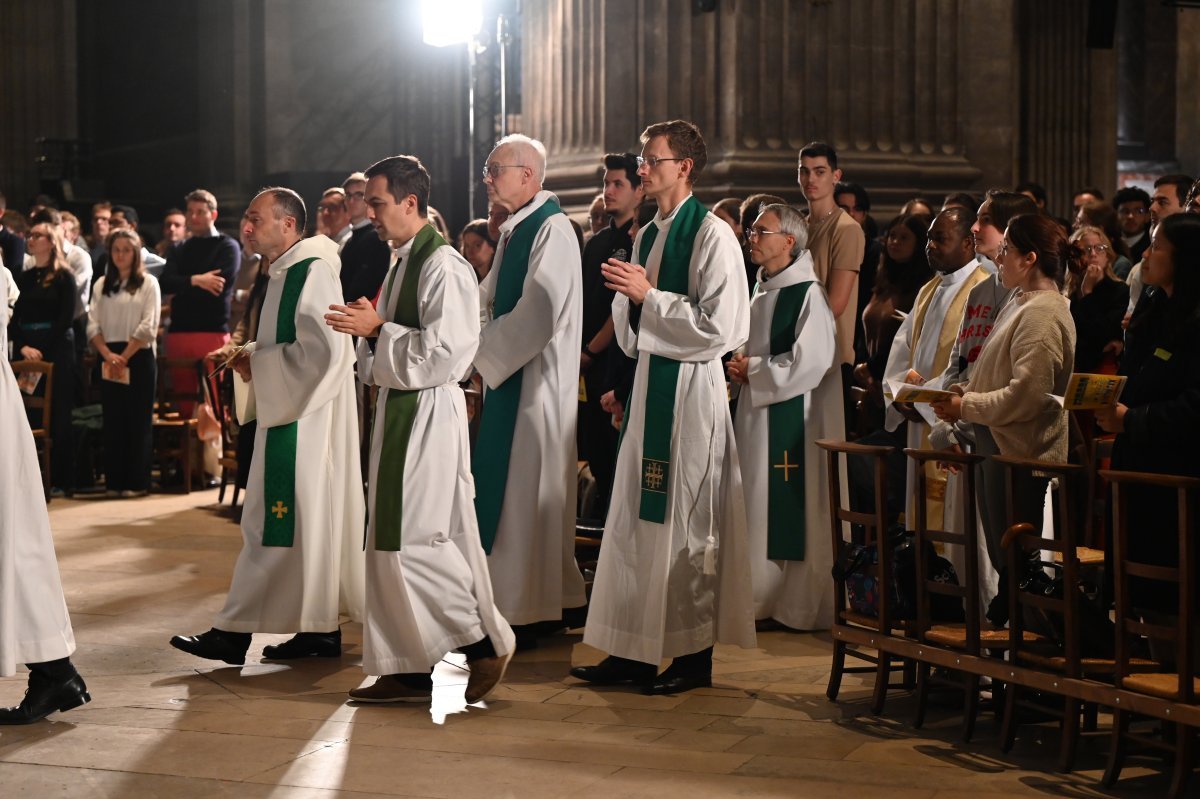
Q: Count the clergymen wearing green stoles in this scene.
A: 5